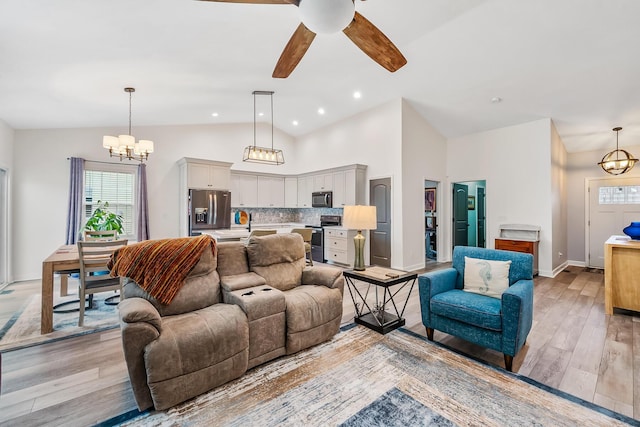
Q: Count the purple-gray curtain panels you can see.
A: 2